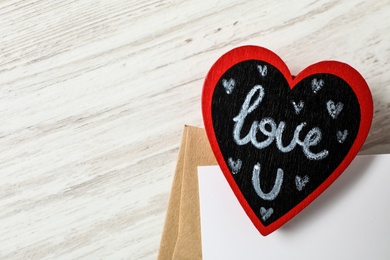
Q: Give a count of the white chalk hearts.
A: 9